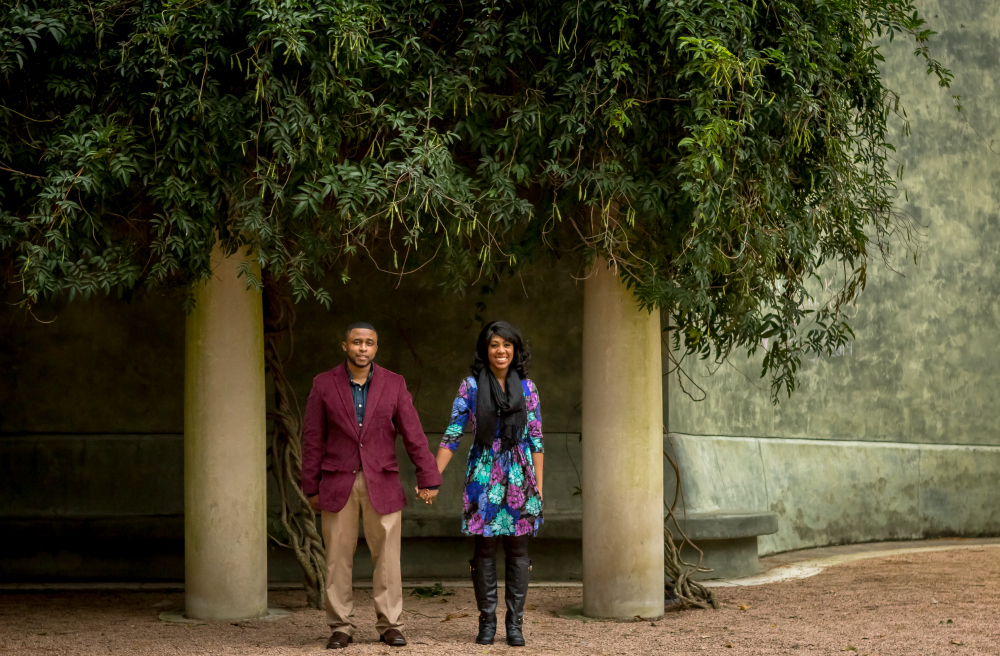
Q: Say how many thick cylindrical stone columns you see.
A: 2